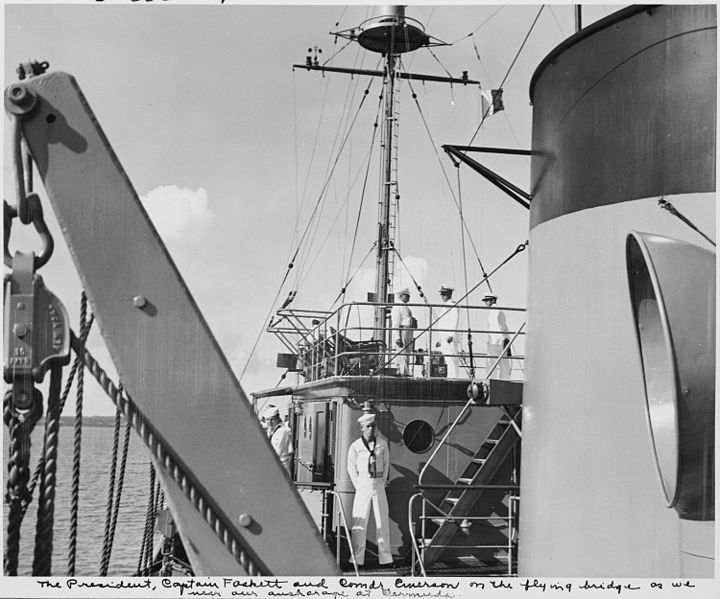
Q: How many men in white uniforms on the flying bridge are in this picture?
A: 3